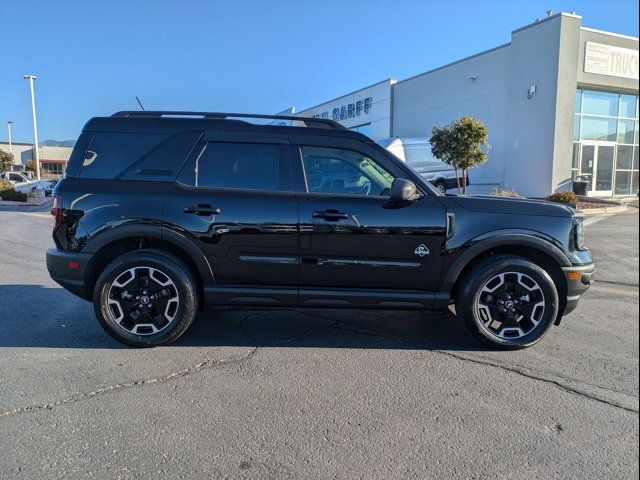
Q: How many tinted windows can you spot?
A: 2